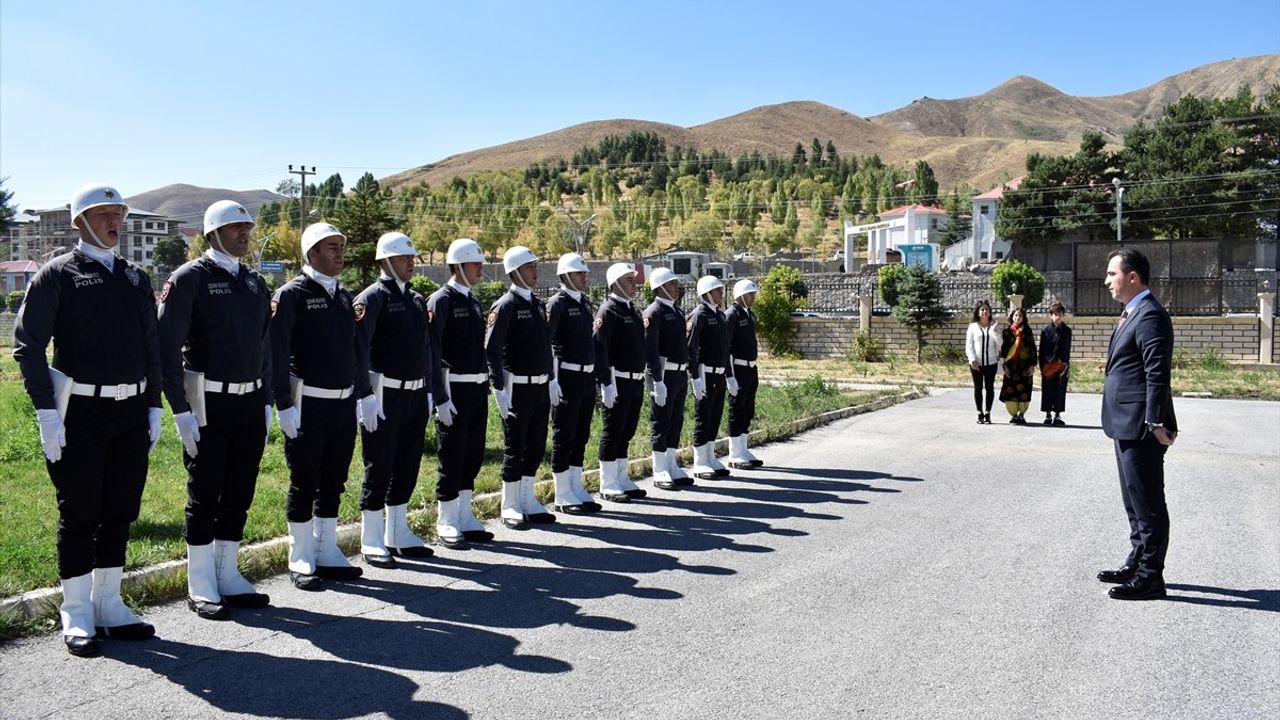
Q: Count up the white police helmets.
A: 11